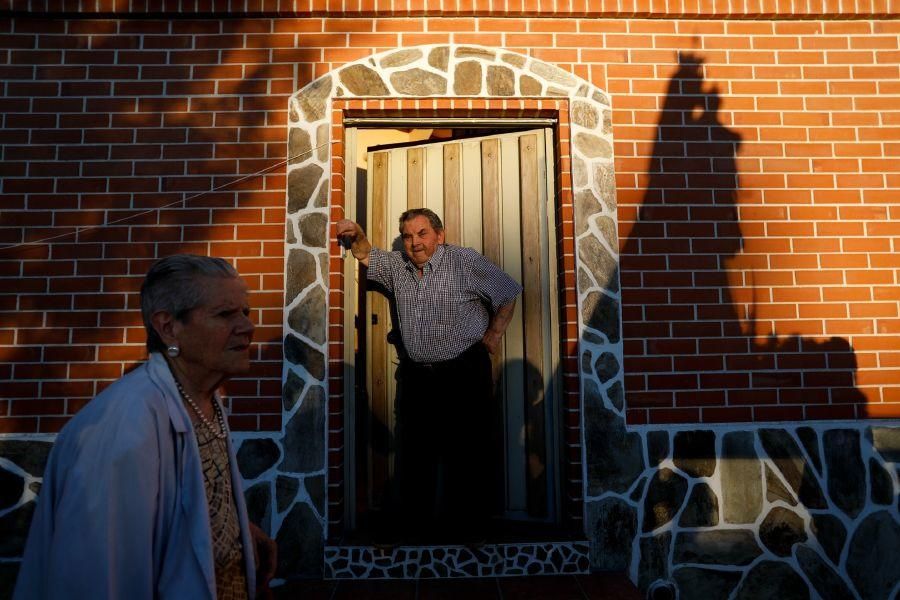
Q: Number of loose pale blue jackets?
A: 1